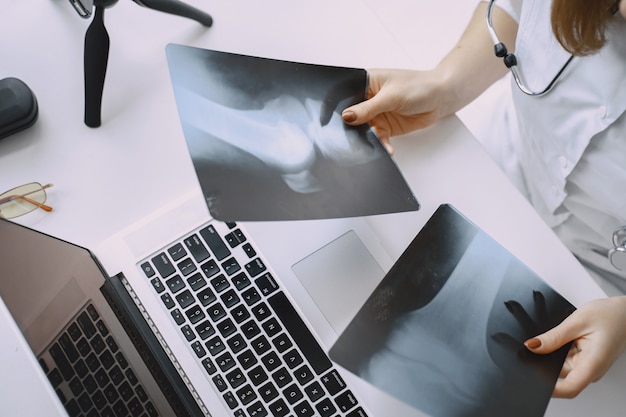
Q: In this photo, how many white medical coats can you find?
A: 1